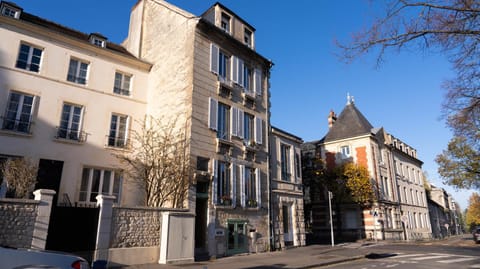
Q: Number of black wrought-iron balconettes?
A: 3